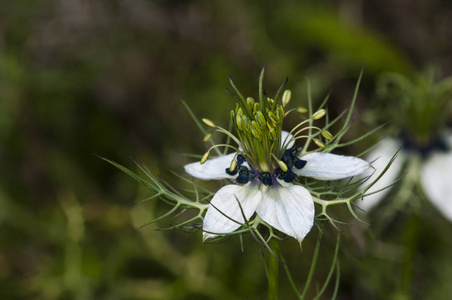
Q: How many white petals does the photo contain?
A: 7